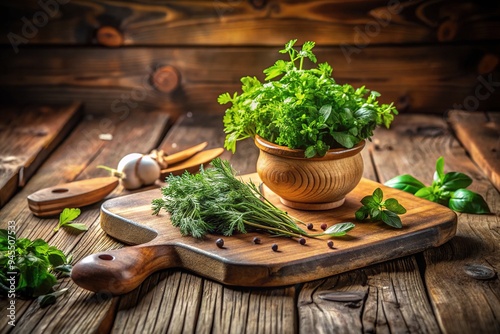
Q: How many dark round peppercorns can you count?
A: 7